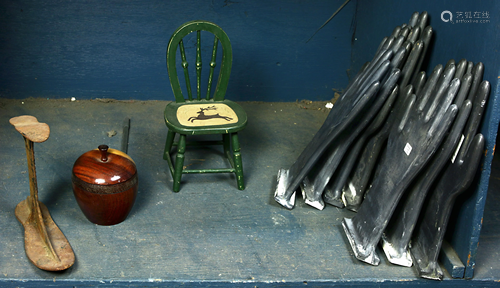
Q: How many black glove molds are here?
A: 7